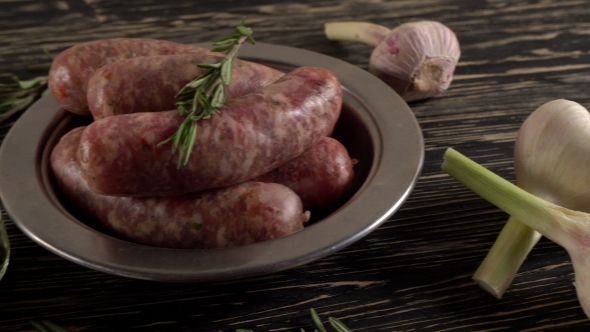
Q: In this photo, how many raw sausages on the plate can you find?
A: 5